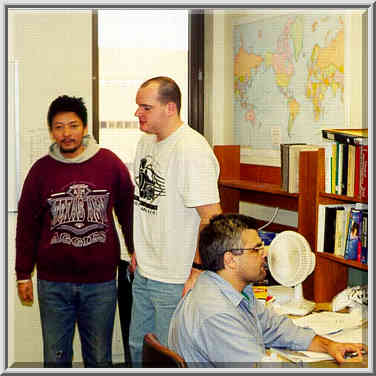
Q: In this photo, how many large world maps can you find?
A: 1